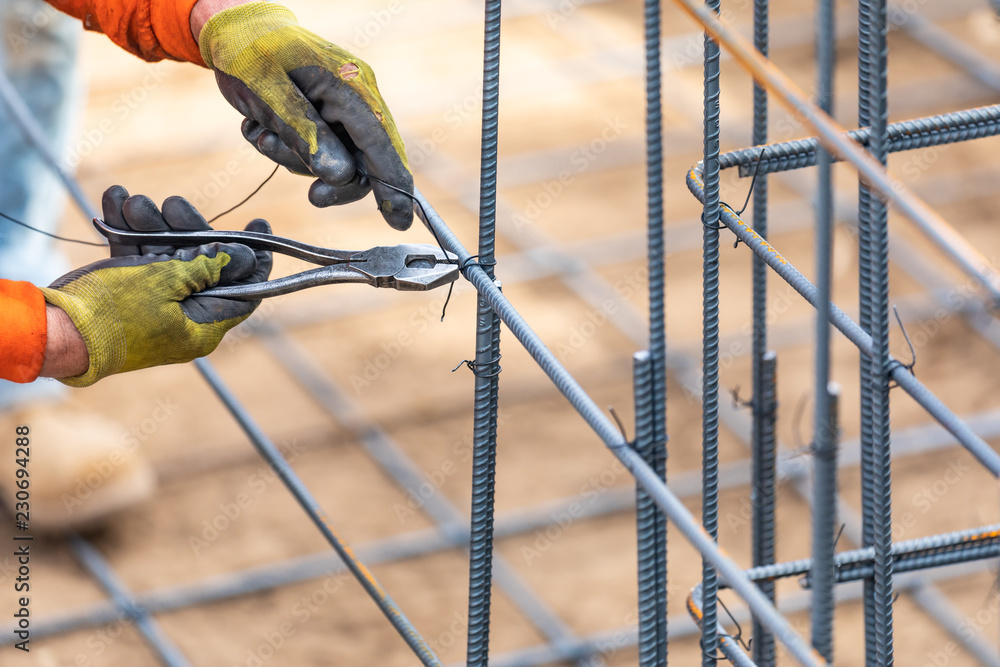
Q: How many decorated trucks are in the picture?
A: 0